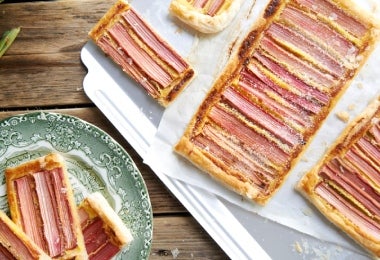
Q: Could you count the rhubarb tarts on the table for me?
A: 7